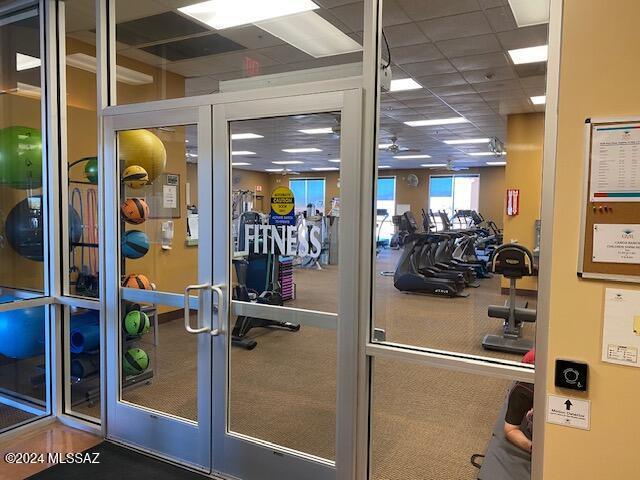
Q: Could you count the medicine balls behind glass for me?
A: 6